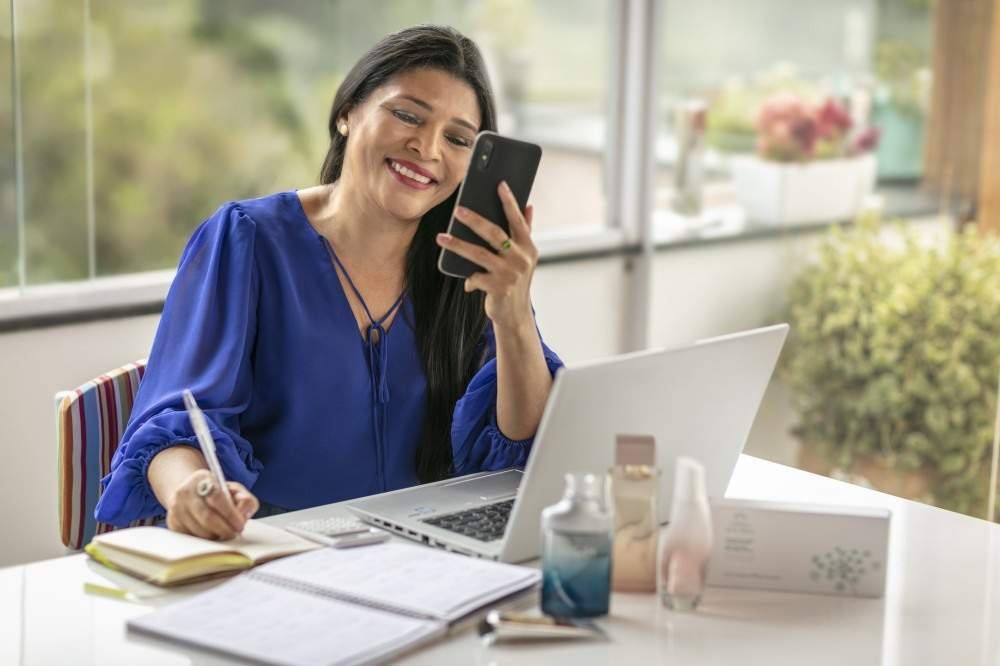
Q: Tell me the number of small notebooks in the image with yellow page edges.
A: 1